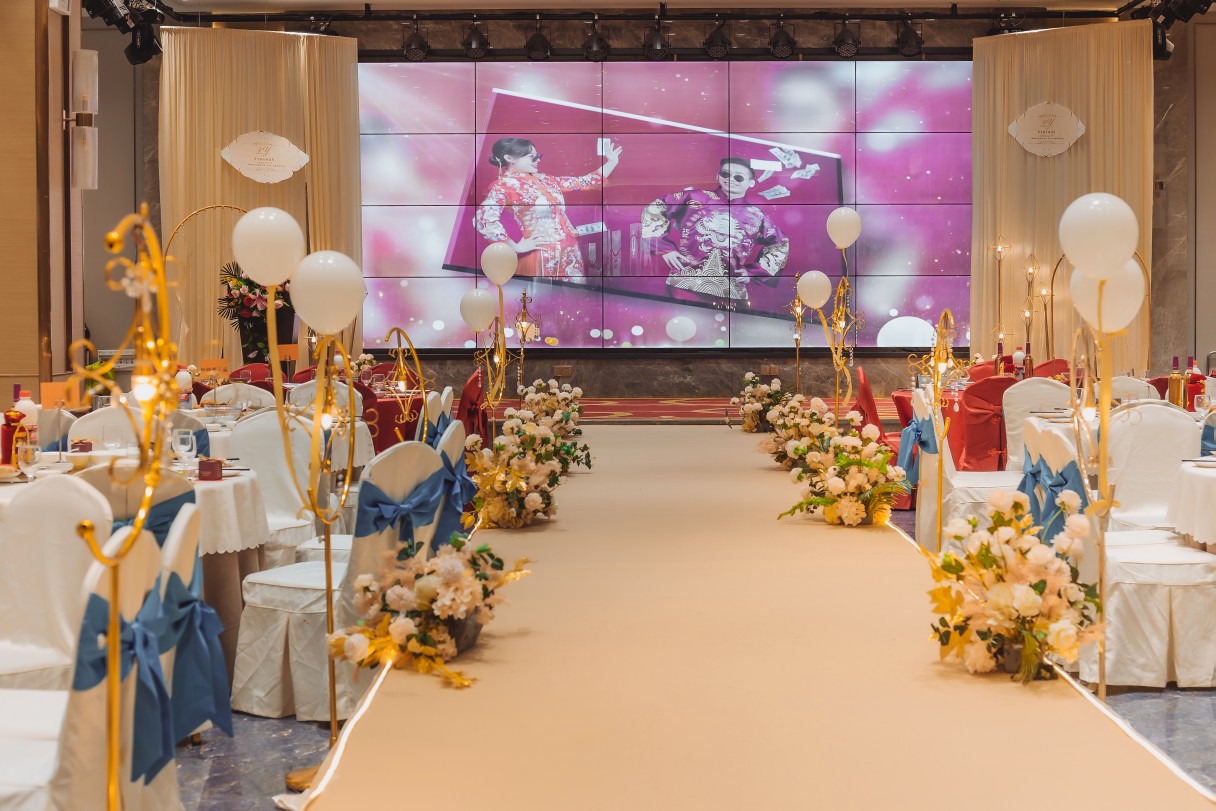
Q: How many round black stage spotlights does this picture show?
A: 9